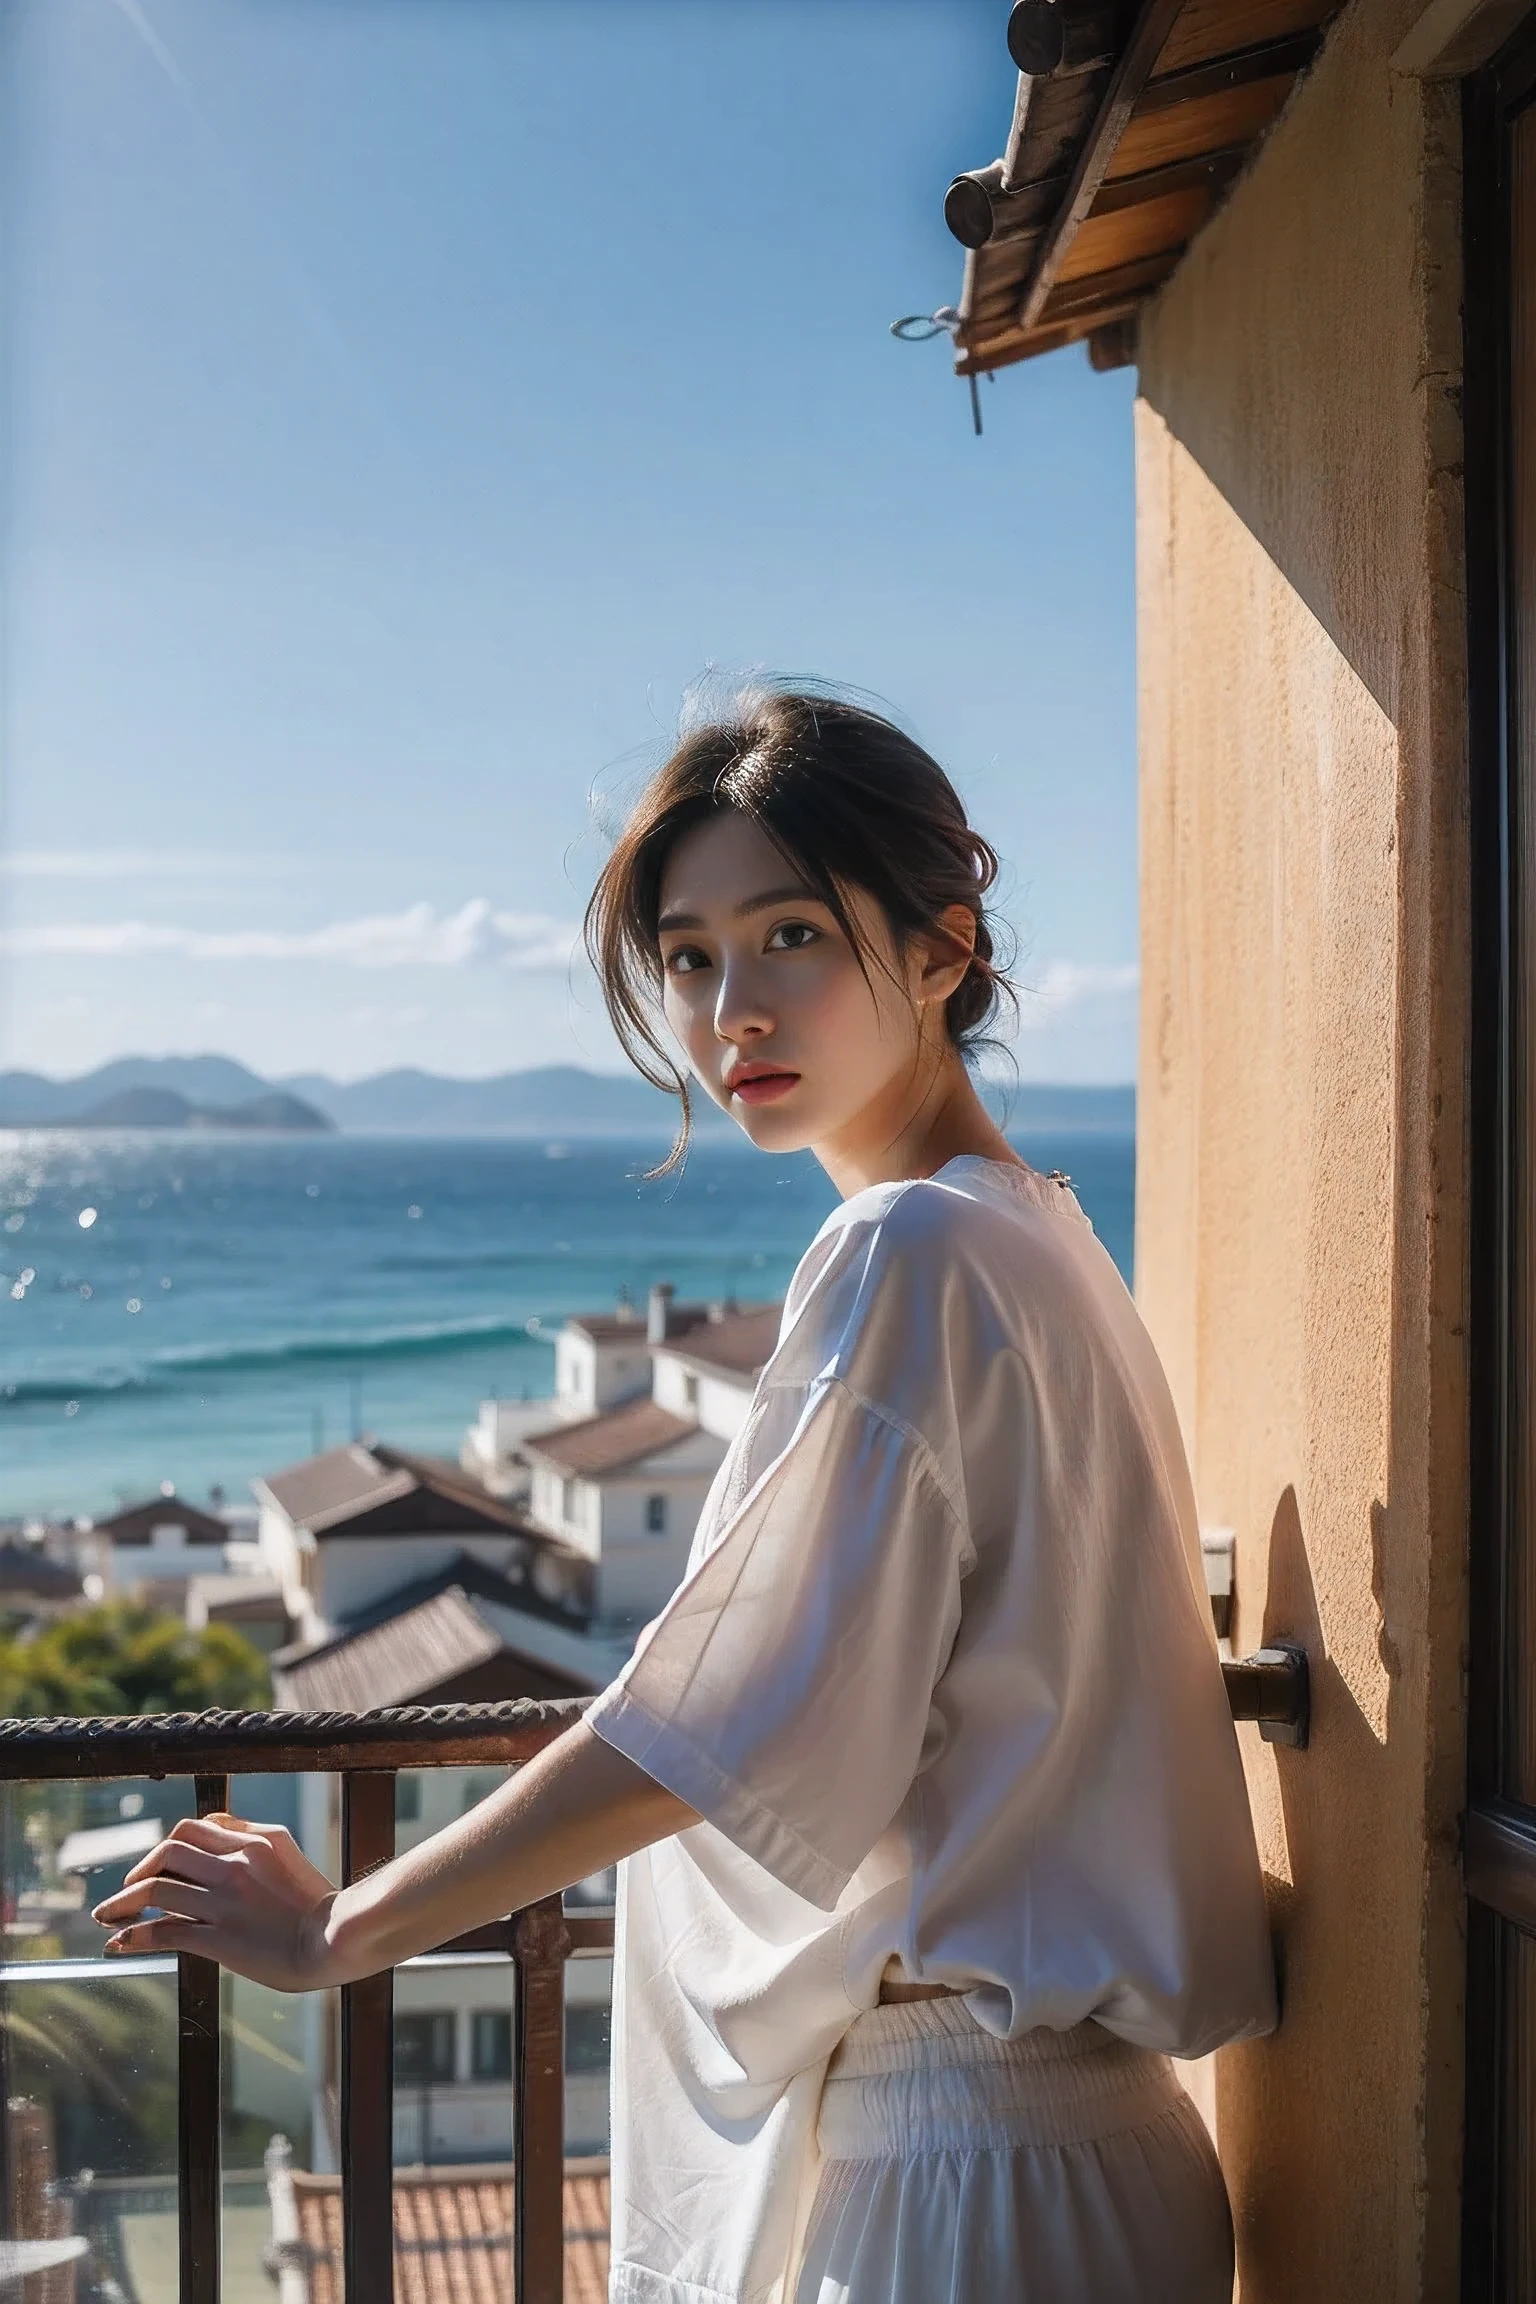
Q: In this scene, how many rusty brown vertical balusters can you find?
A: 3